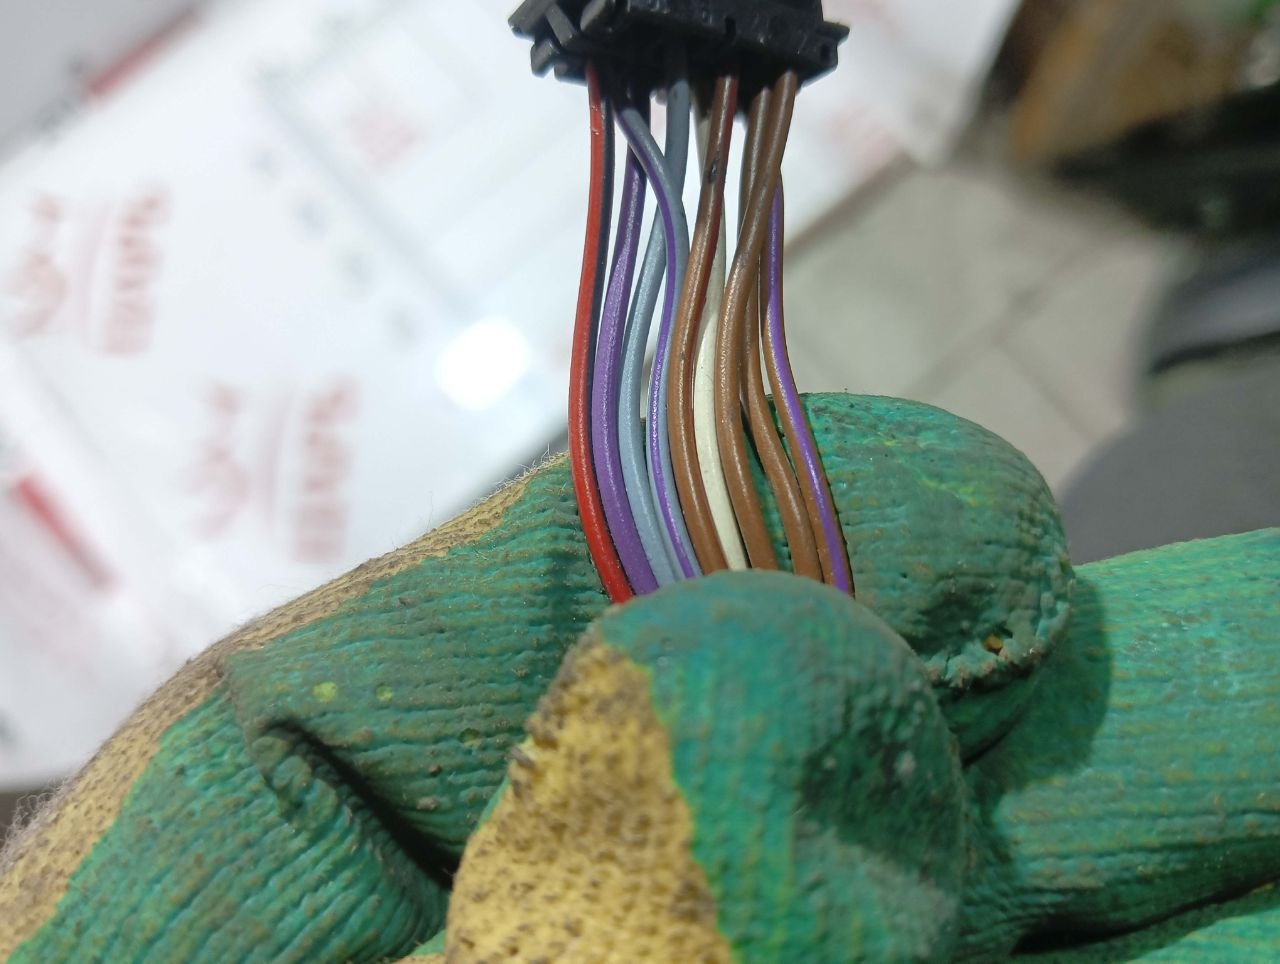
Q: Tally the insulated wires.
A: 9